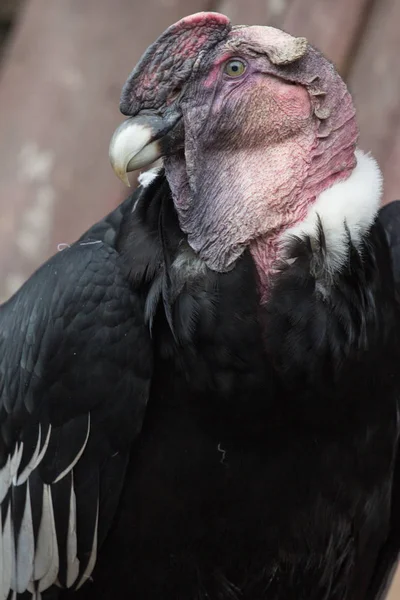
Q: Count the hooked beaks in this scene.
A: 1